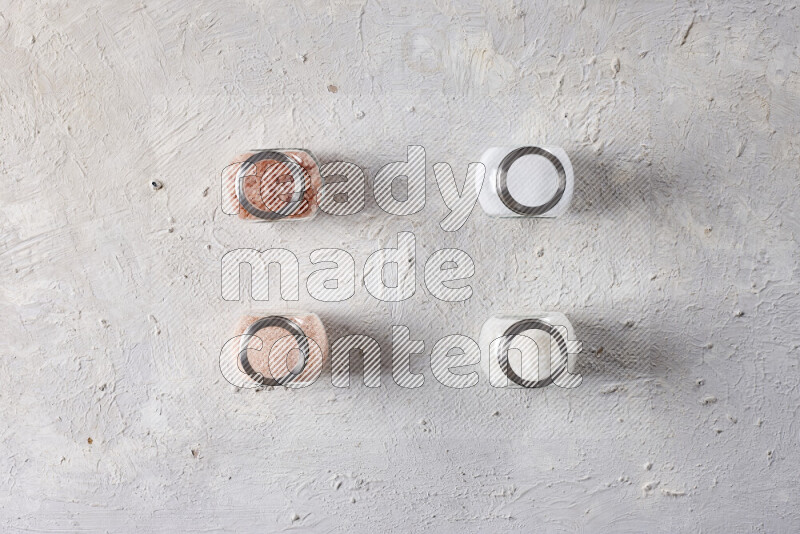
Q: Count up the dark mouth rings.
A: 4